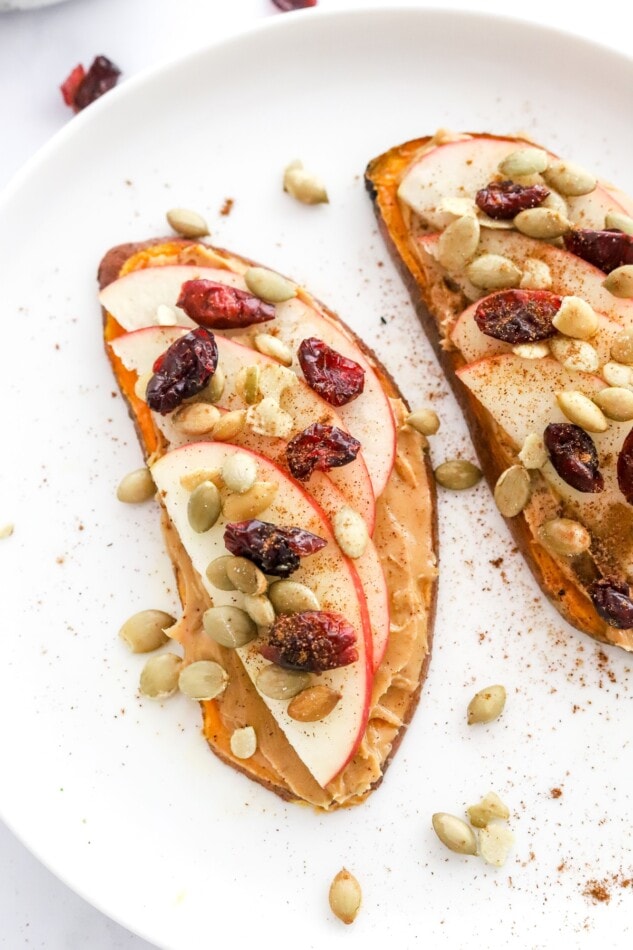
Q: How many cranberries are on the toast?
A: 12